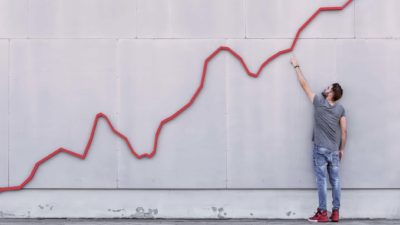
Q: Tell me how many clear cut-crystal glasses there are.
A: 0